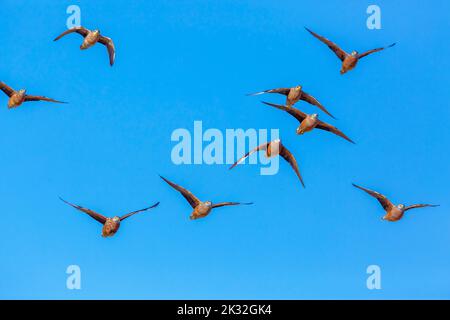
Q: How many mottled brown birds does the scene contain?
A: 9